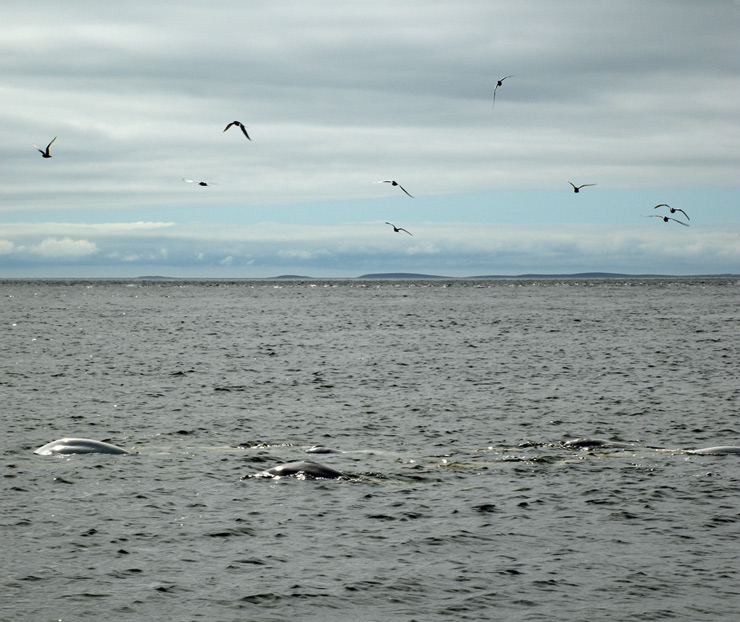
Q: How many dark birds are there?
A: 9